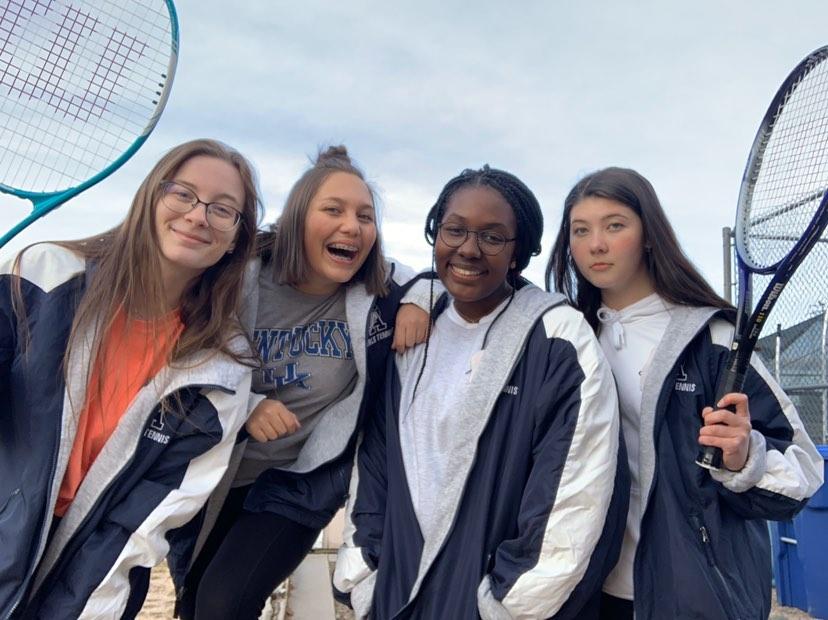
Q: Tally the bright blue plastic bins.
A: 1